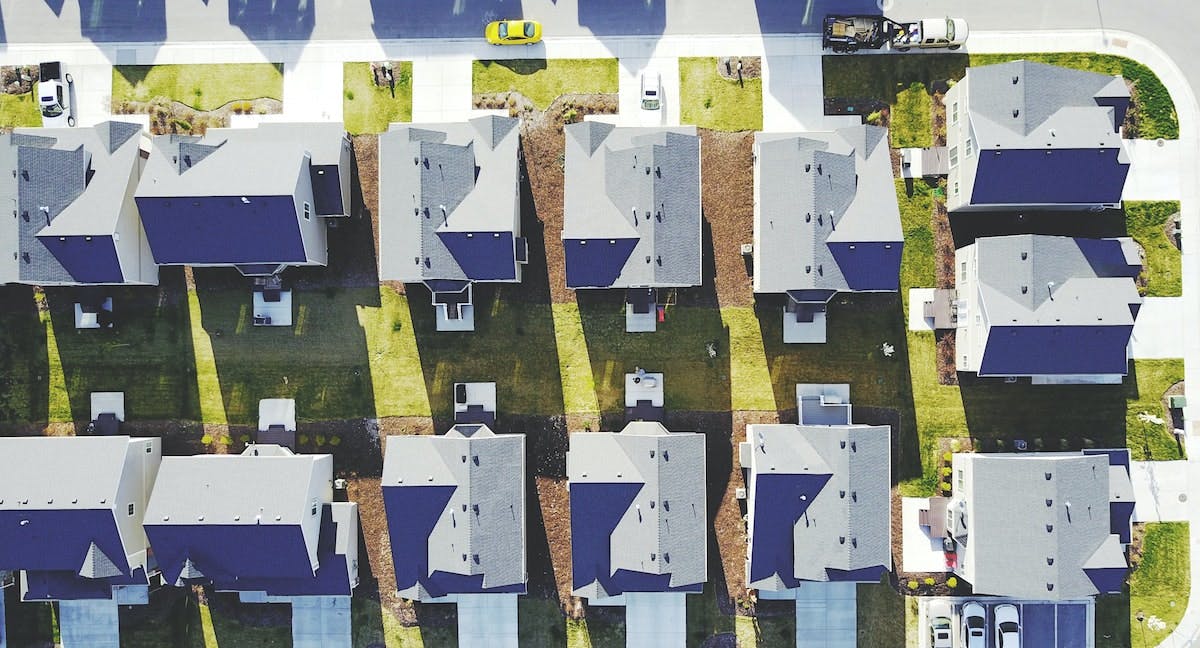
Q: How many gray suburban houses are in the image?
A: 13